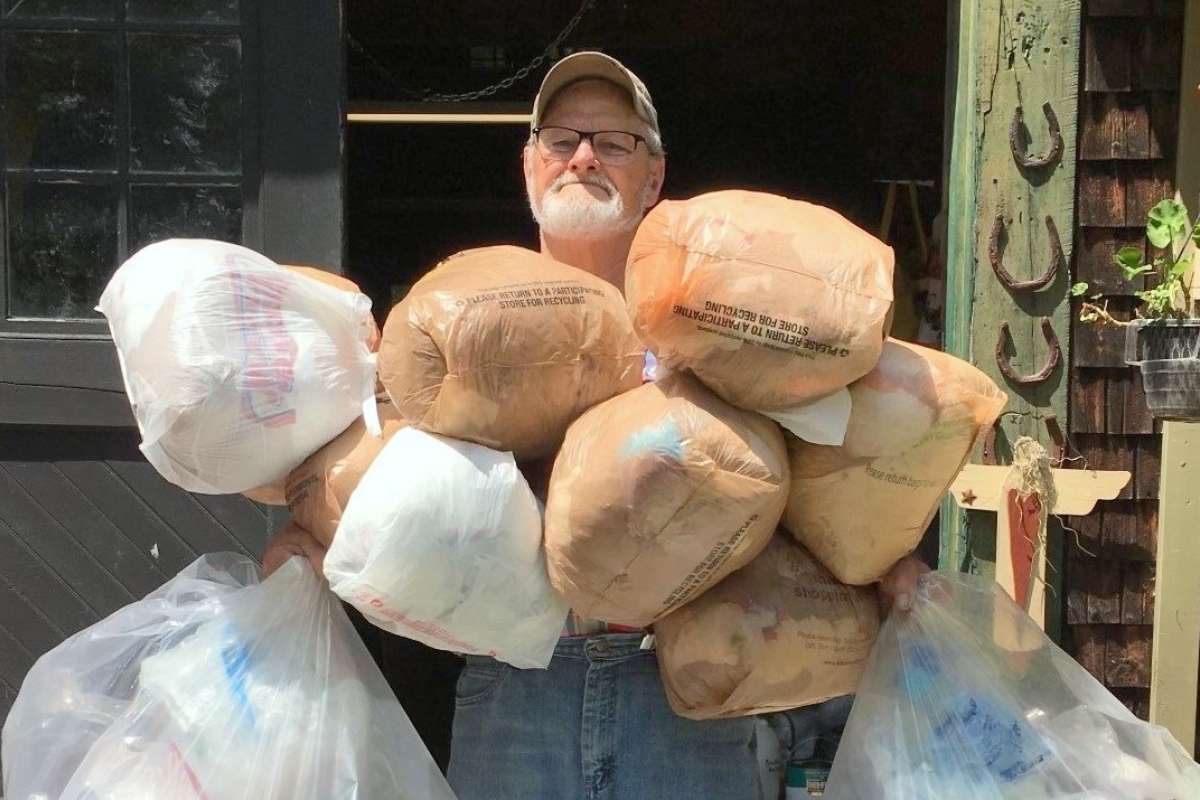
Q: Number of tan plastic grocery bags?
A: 7